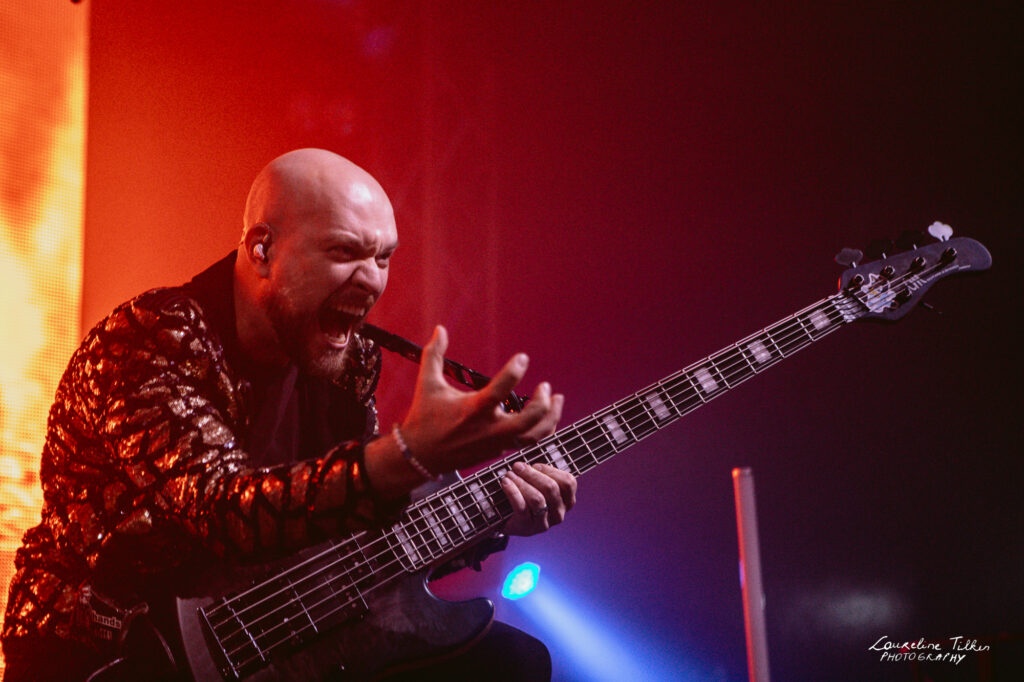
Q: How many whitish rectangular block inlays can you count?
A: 11